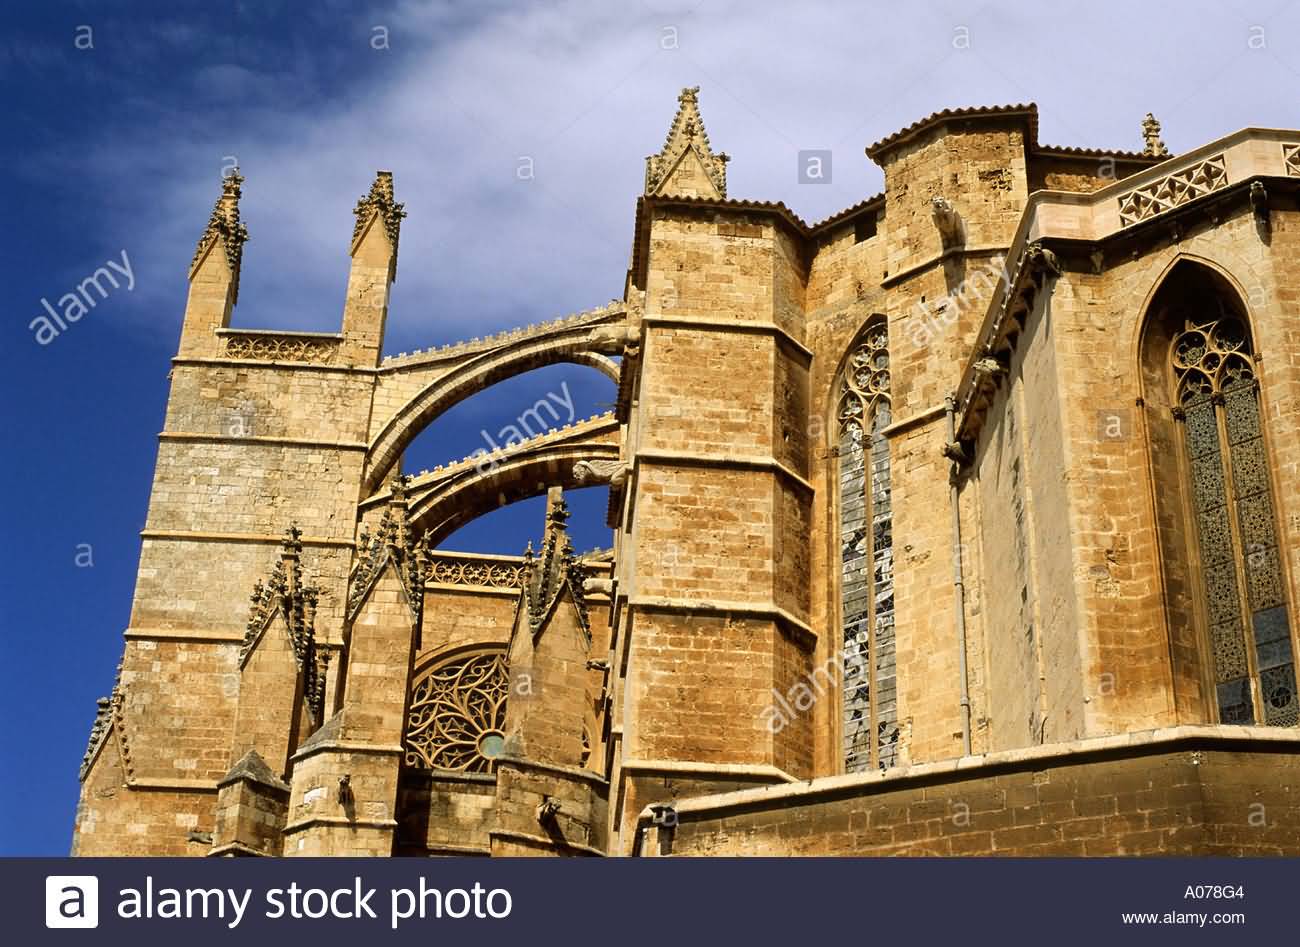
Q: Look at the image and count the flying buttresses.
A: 2